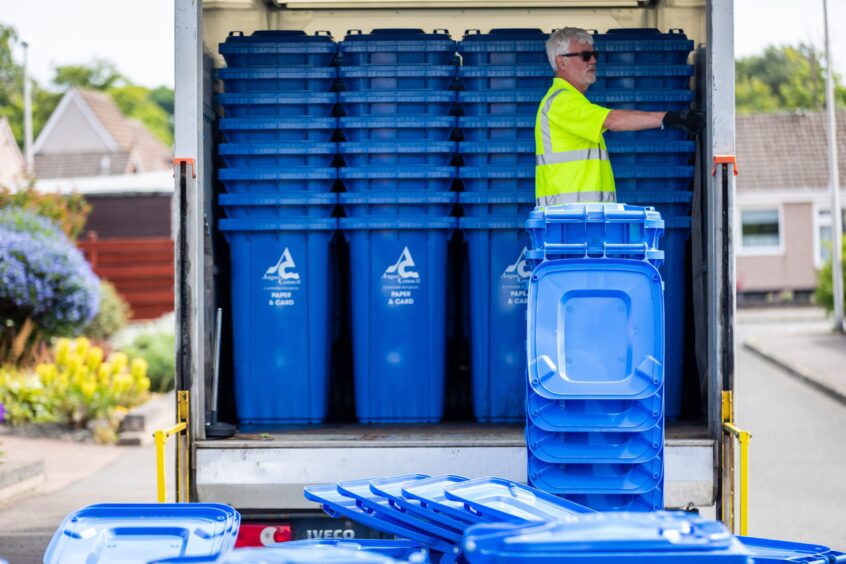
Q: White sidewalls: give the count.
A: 0